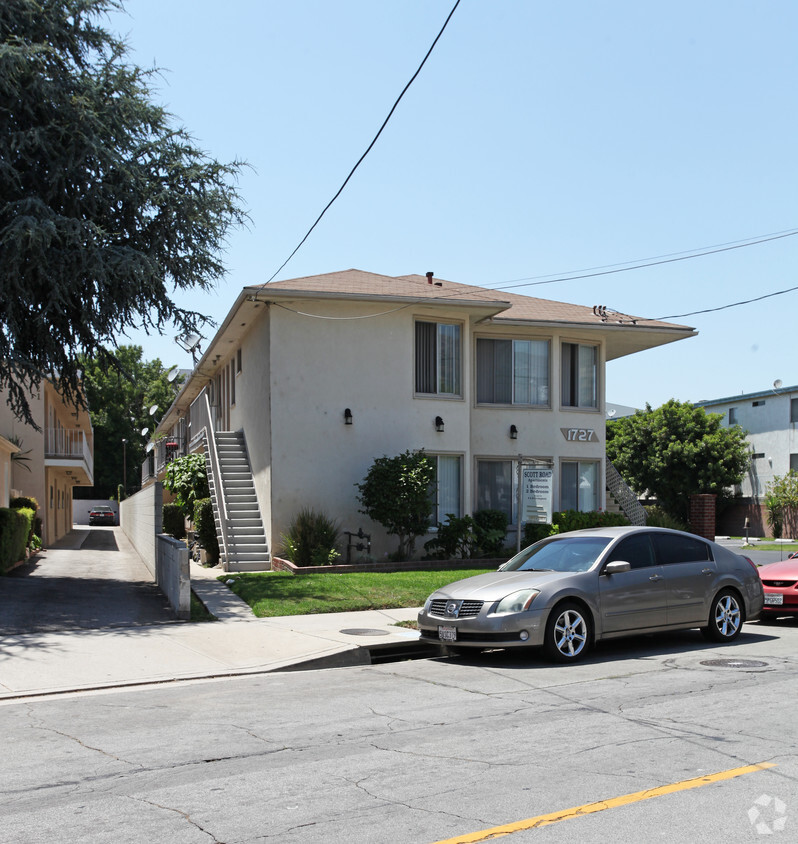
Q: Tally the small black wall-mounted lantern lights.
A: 3